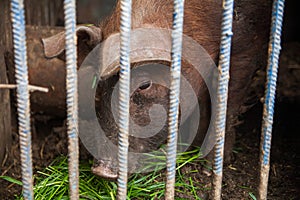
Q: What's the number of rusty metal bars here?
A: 6